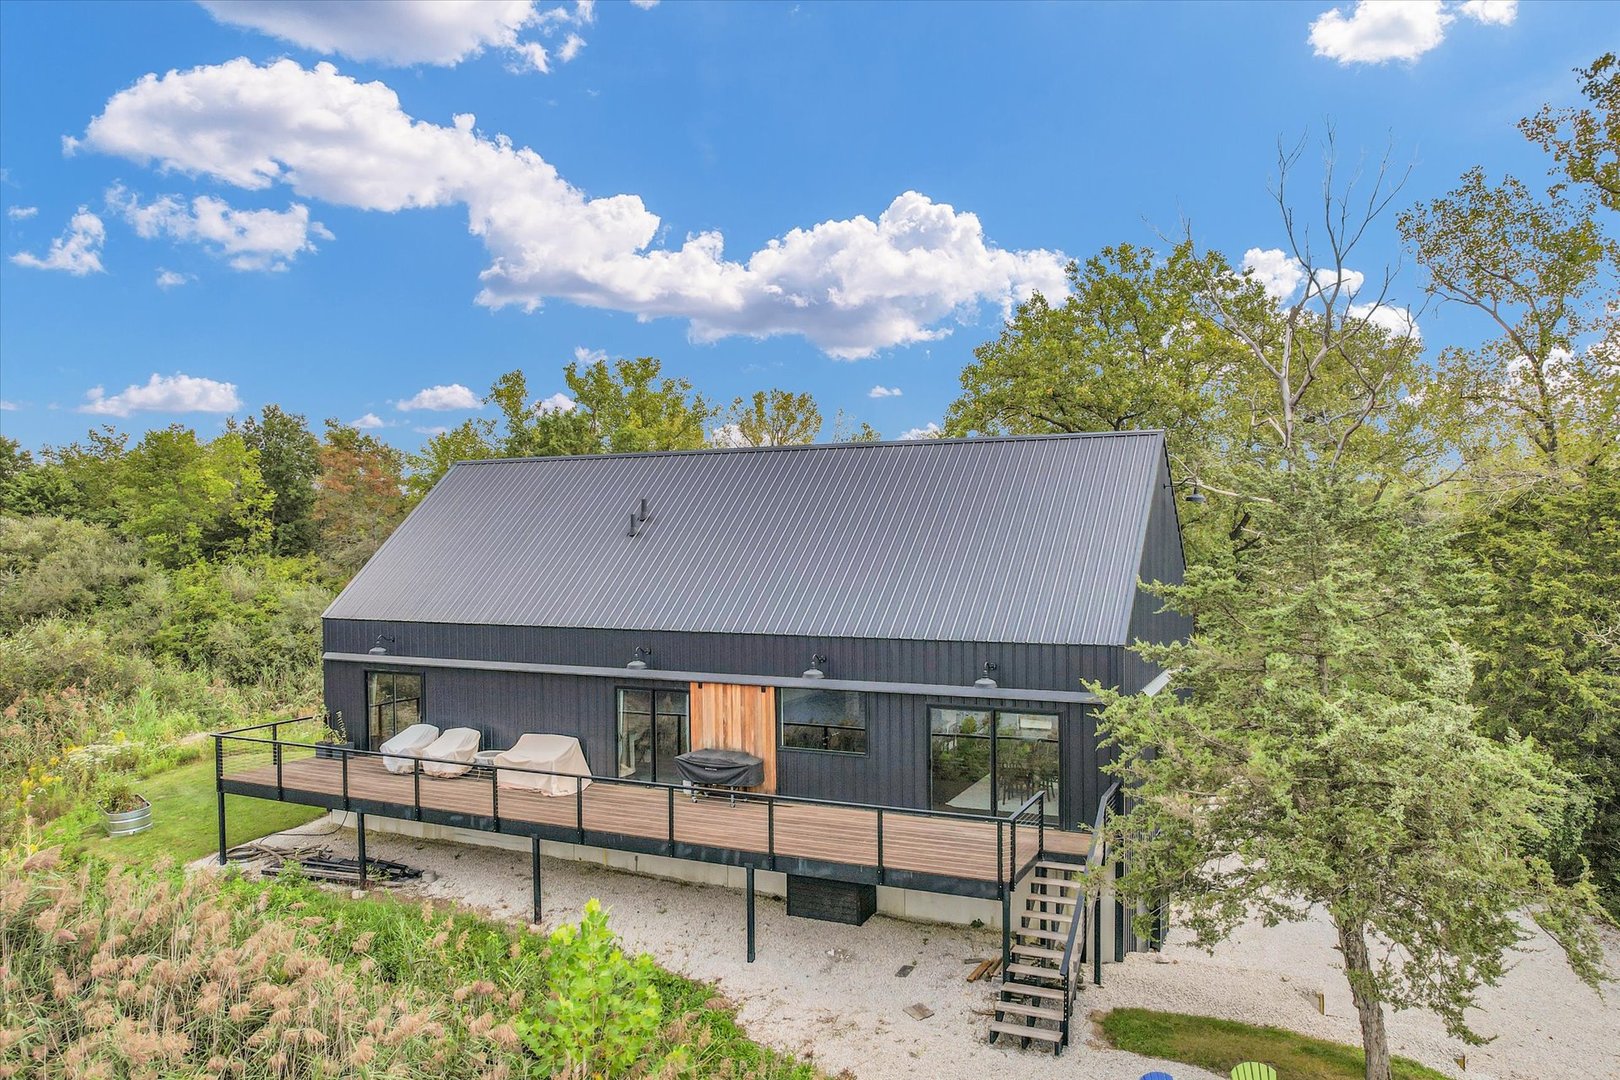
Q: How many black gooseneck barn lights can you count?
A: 5